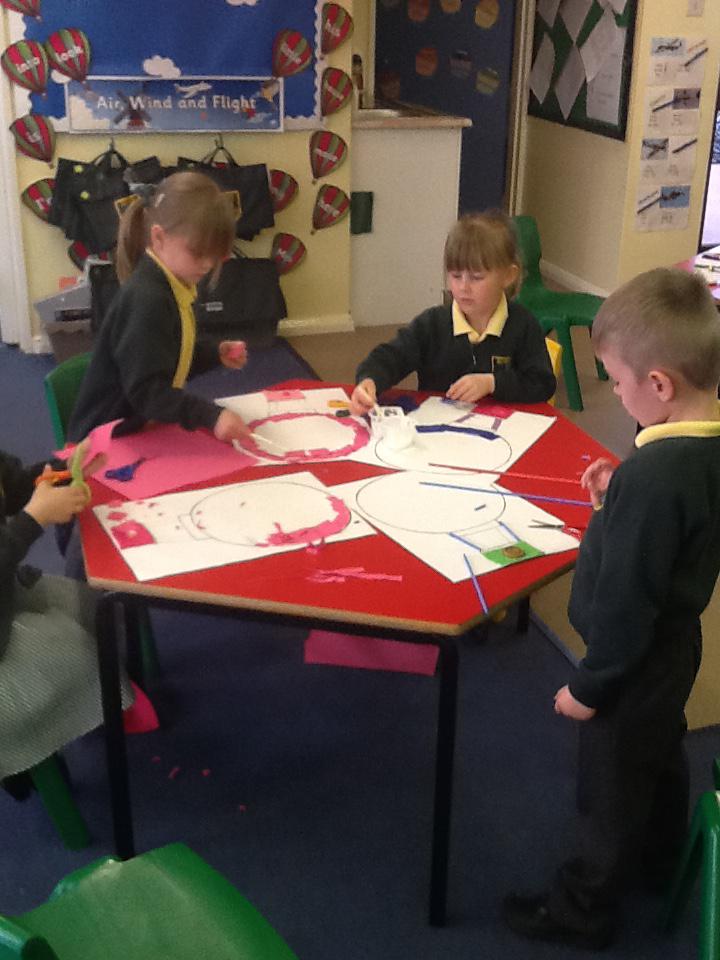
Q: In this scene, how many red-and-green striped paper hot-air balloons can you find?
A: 13